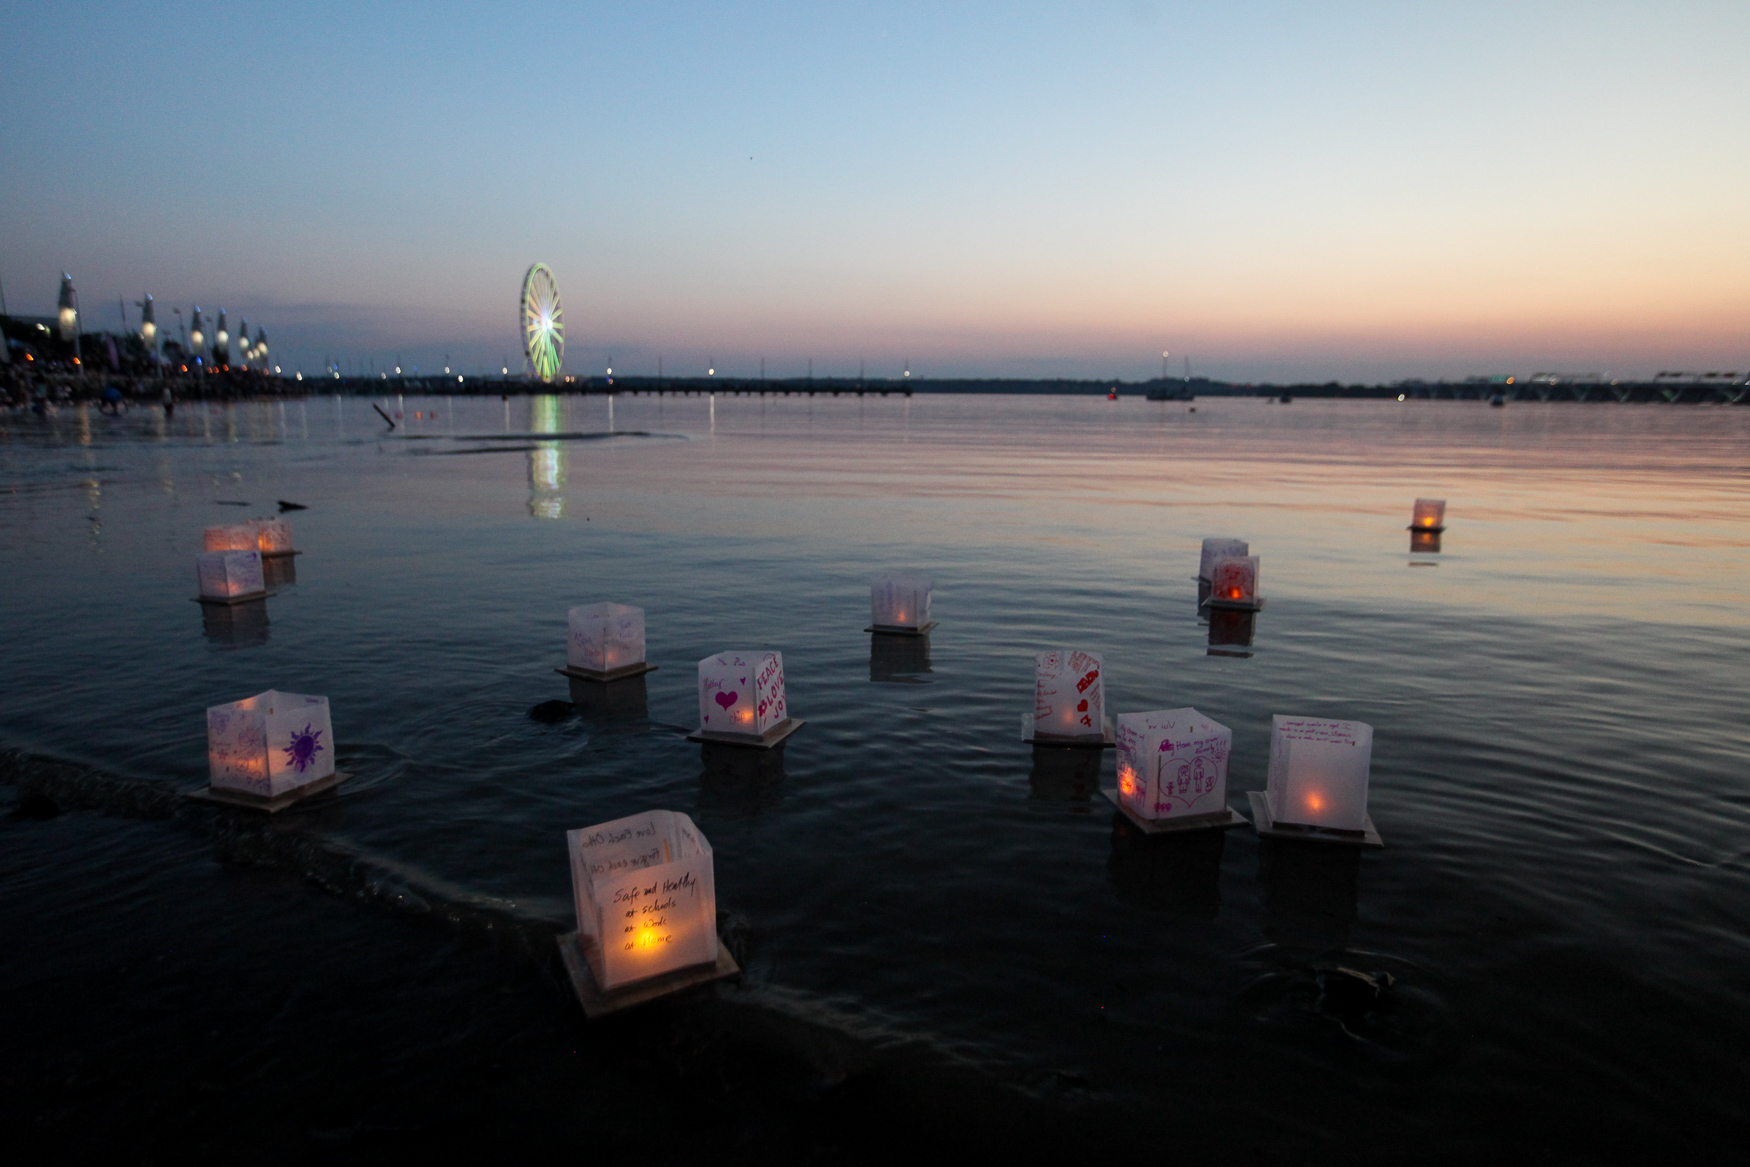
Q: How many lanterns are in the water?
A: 14